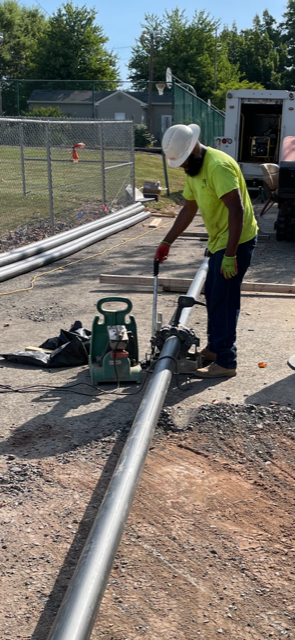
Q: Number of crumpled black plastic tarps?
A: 1